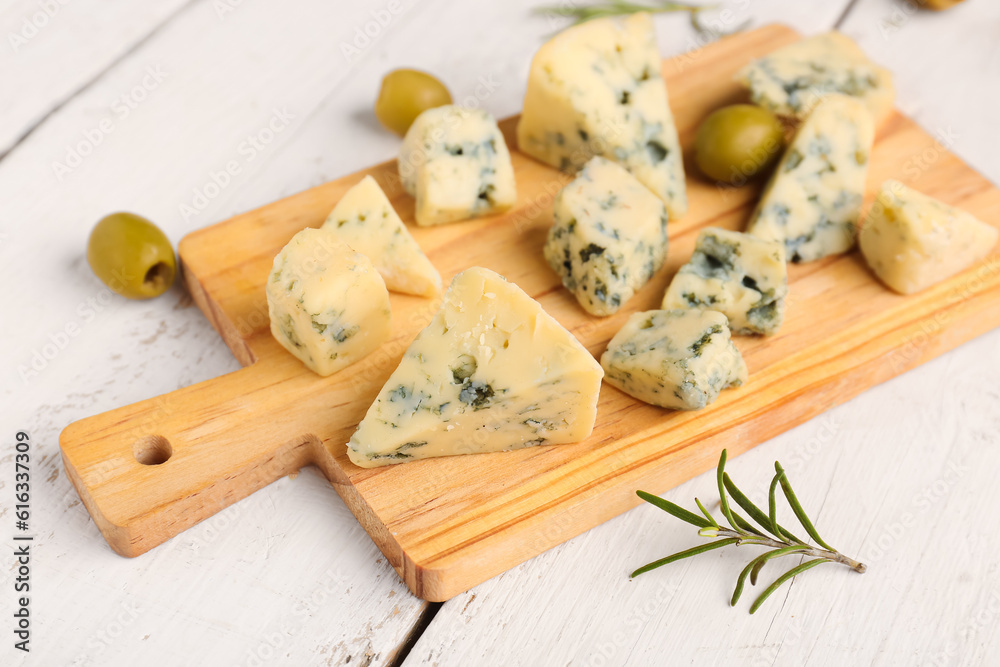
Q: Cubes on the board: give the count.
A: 11